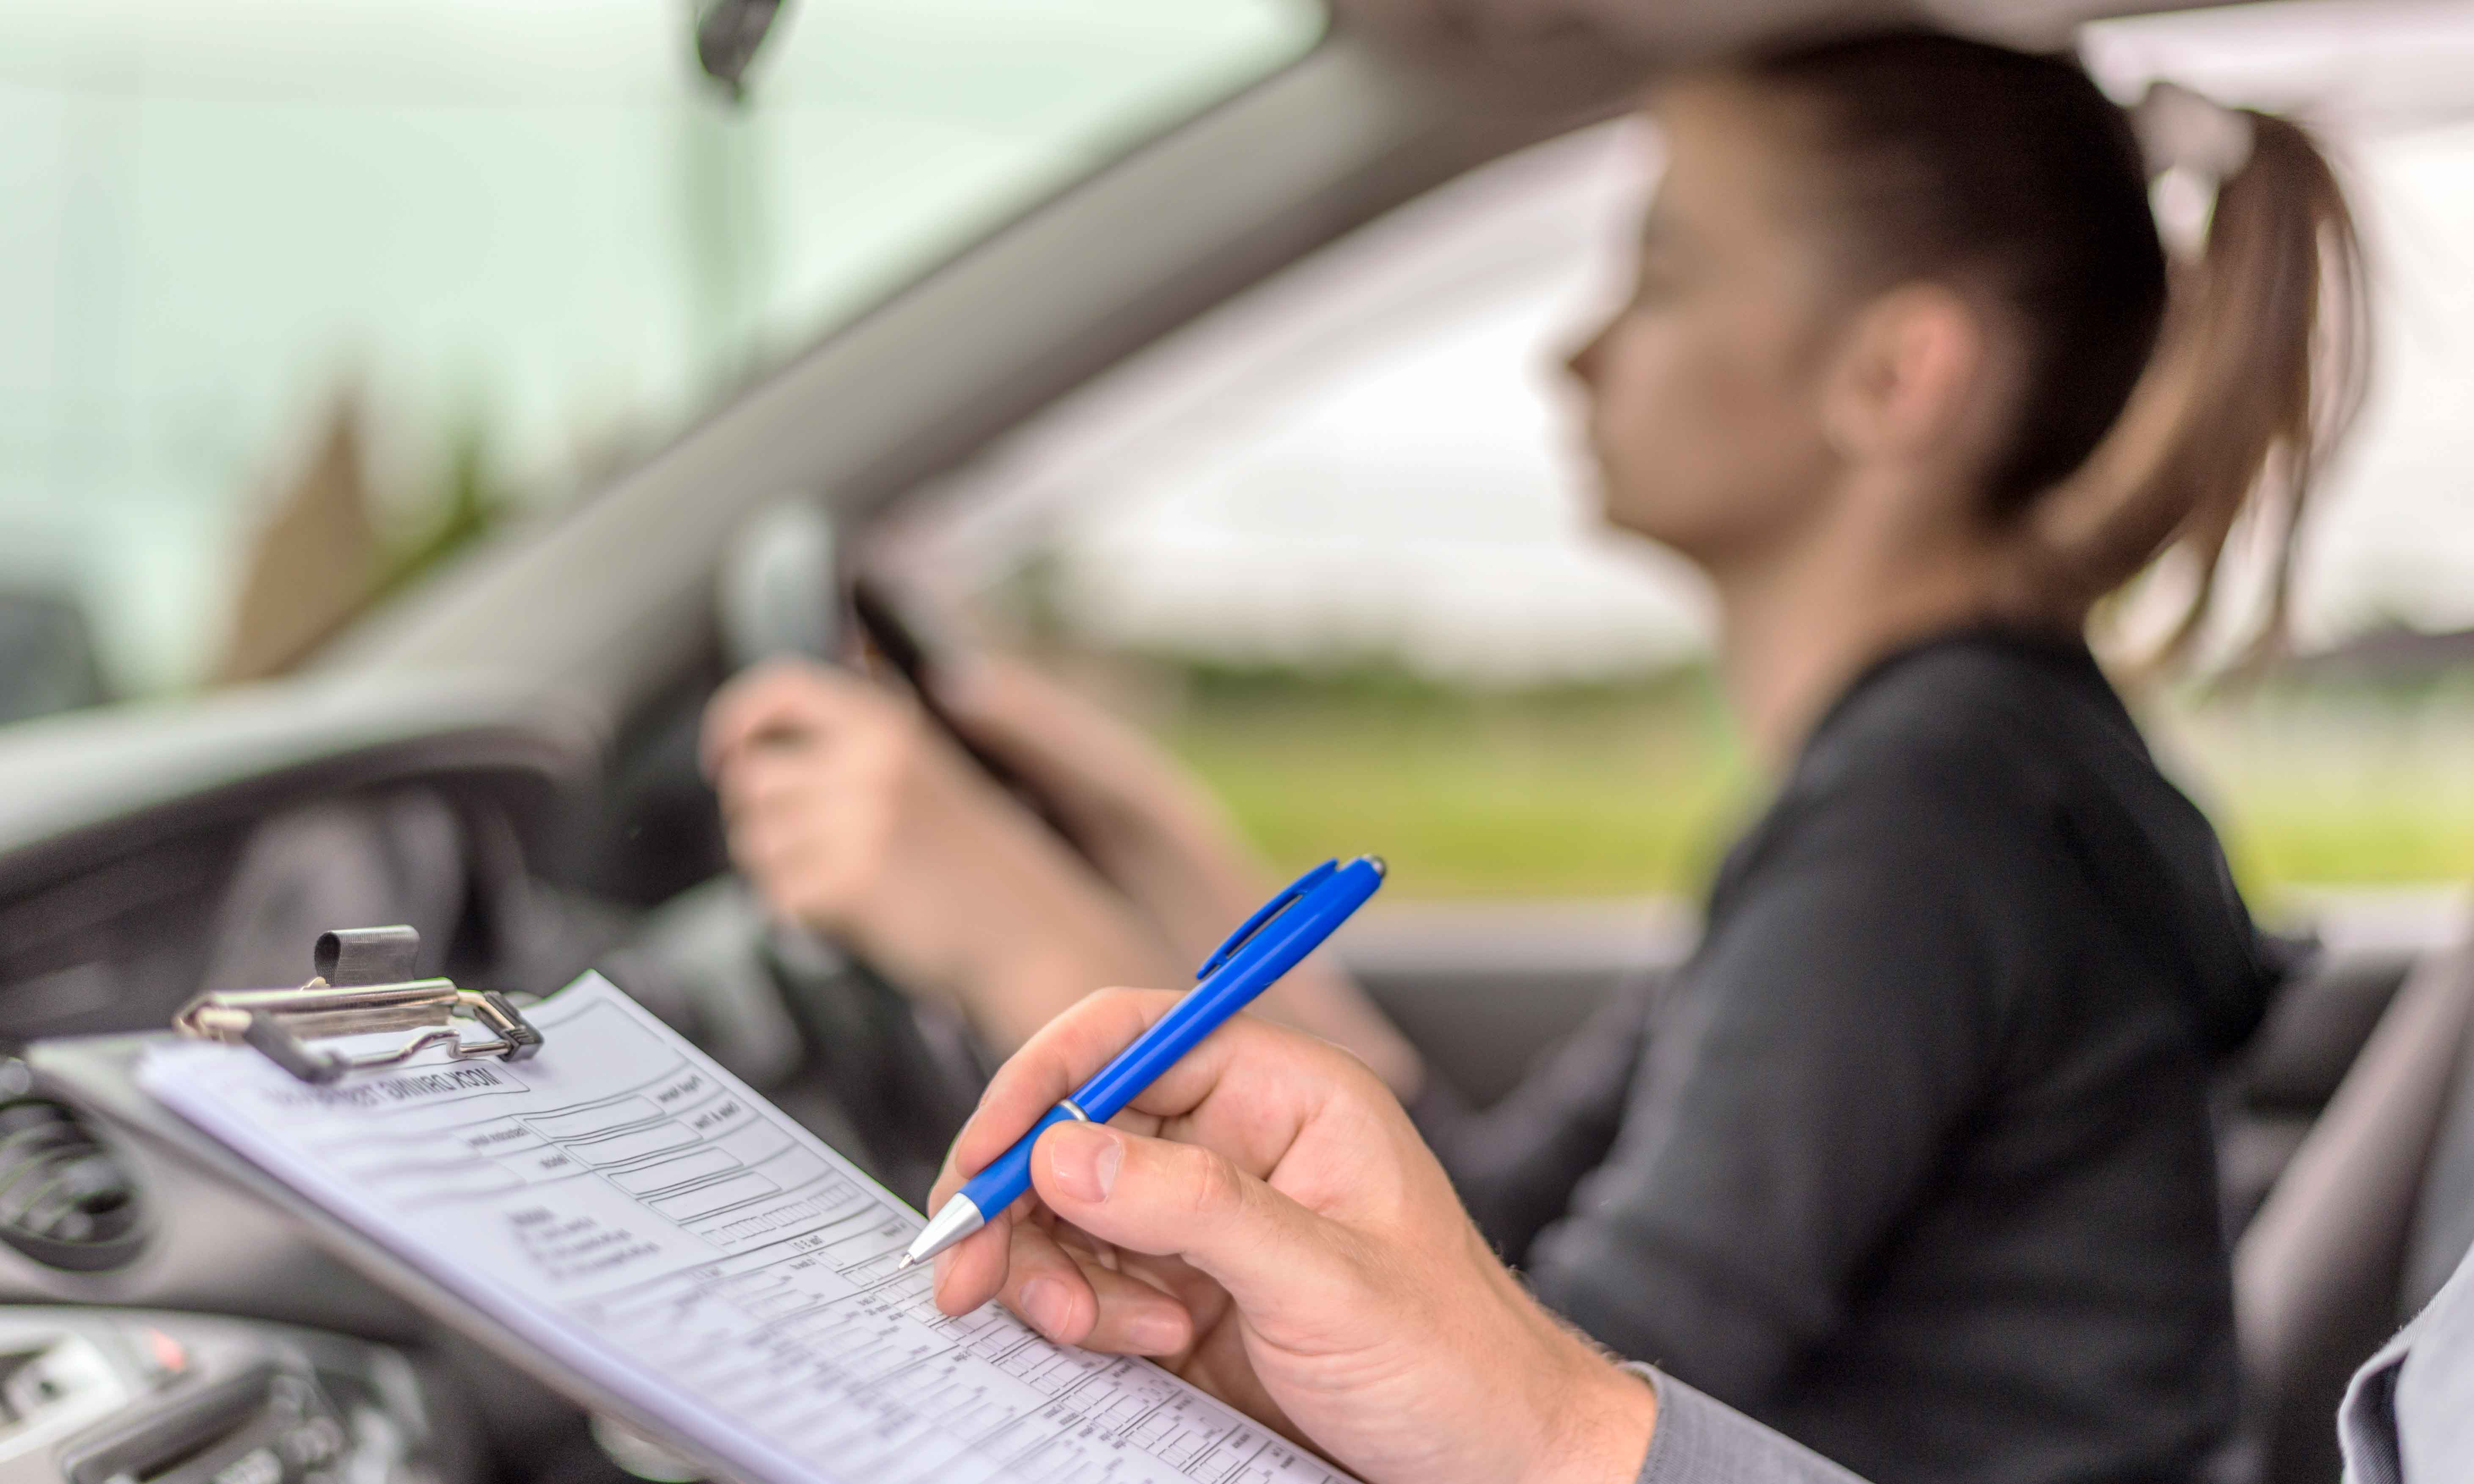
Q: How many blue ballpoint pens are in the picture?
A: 1